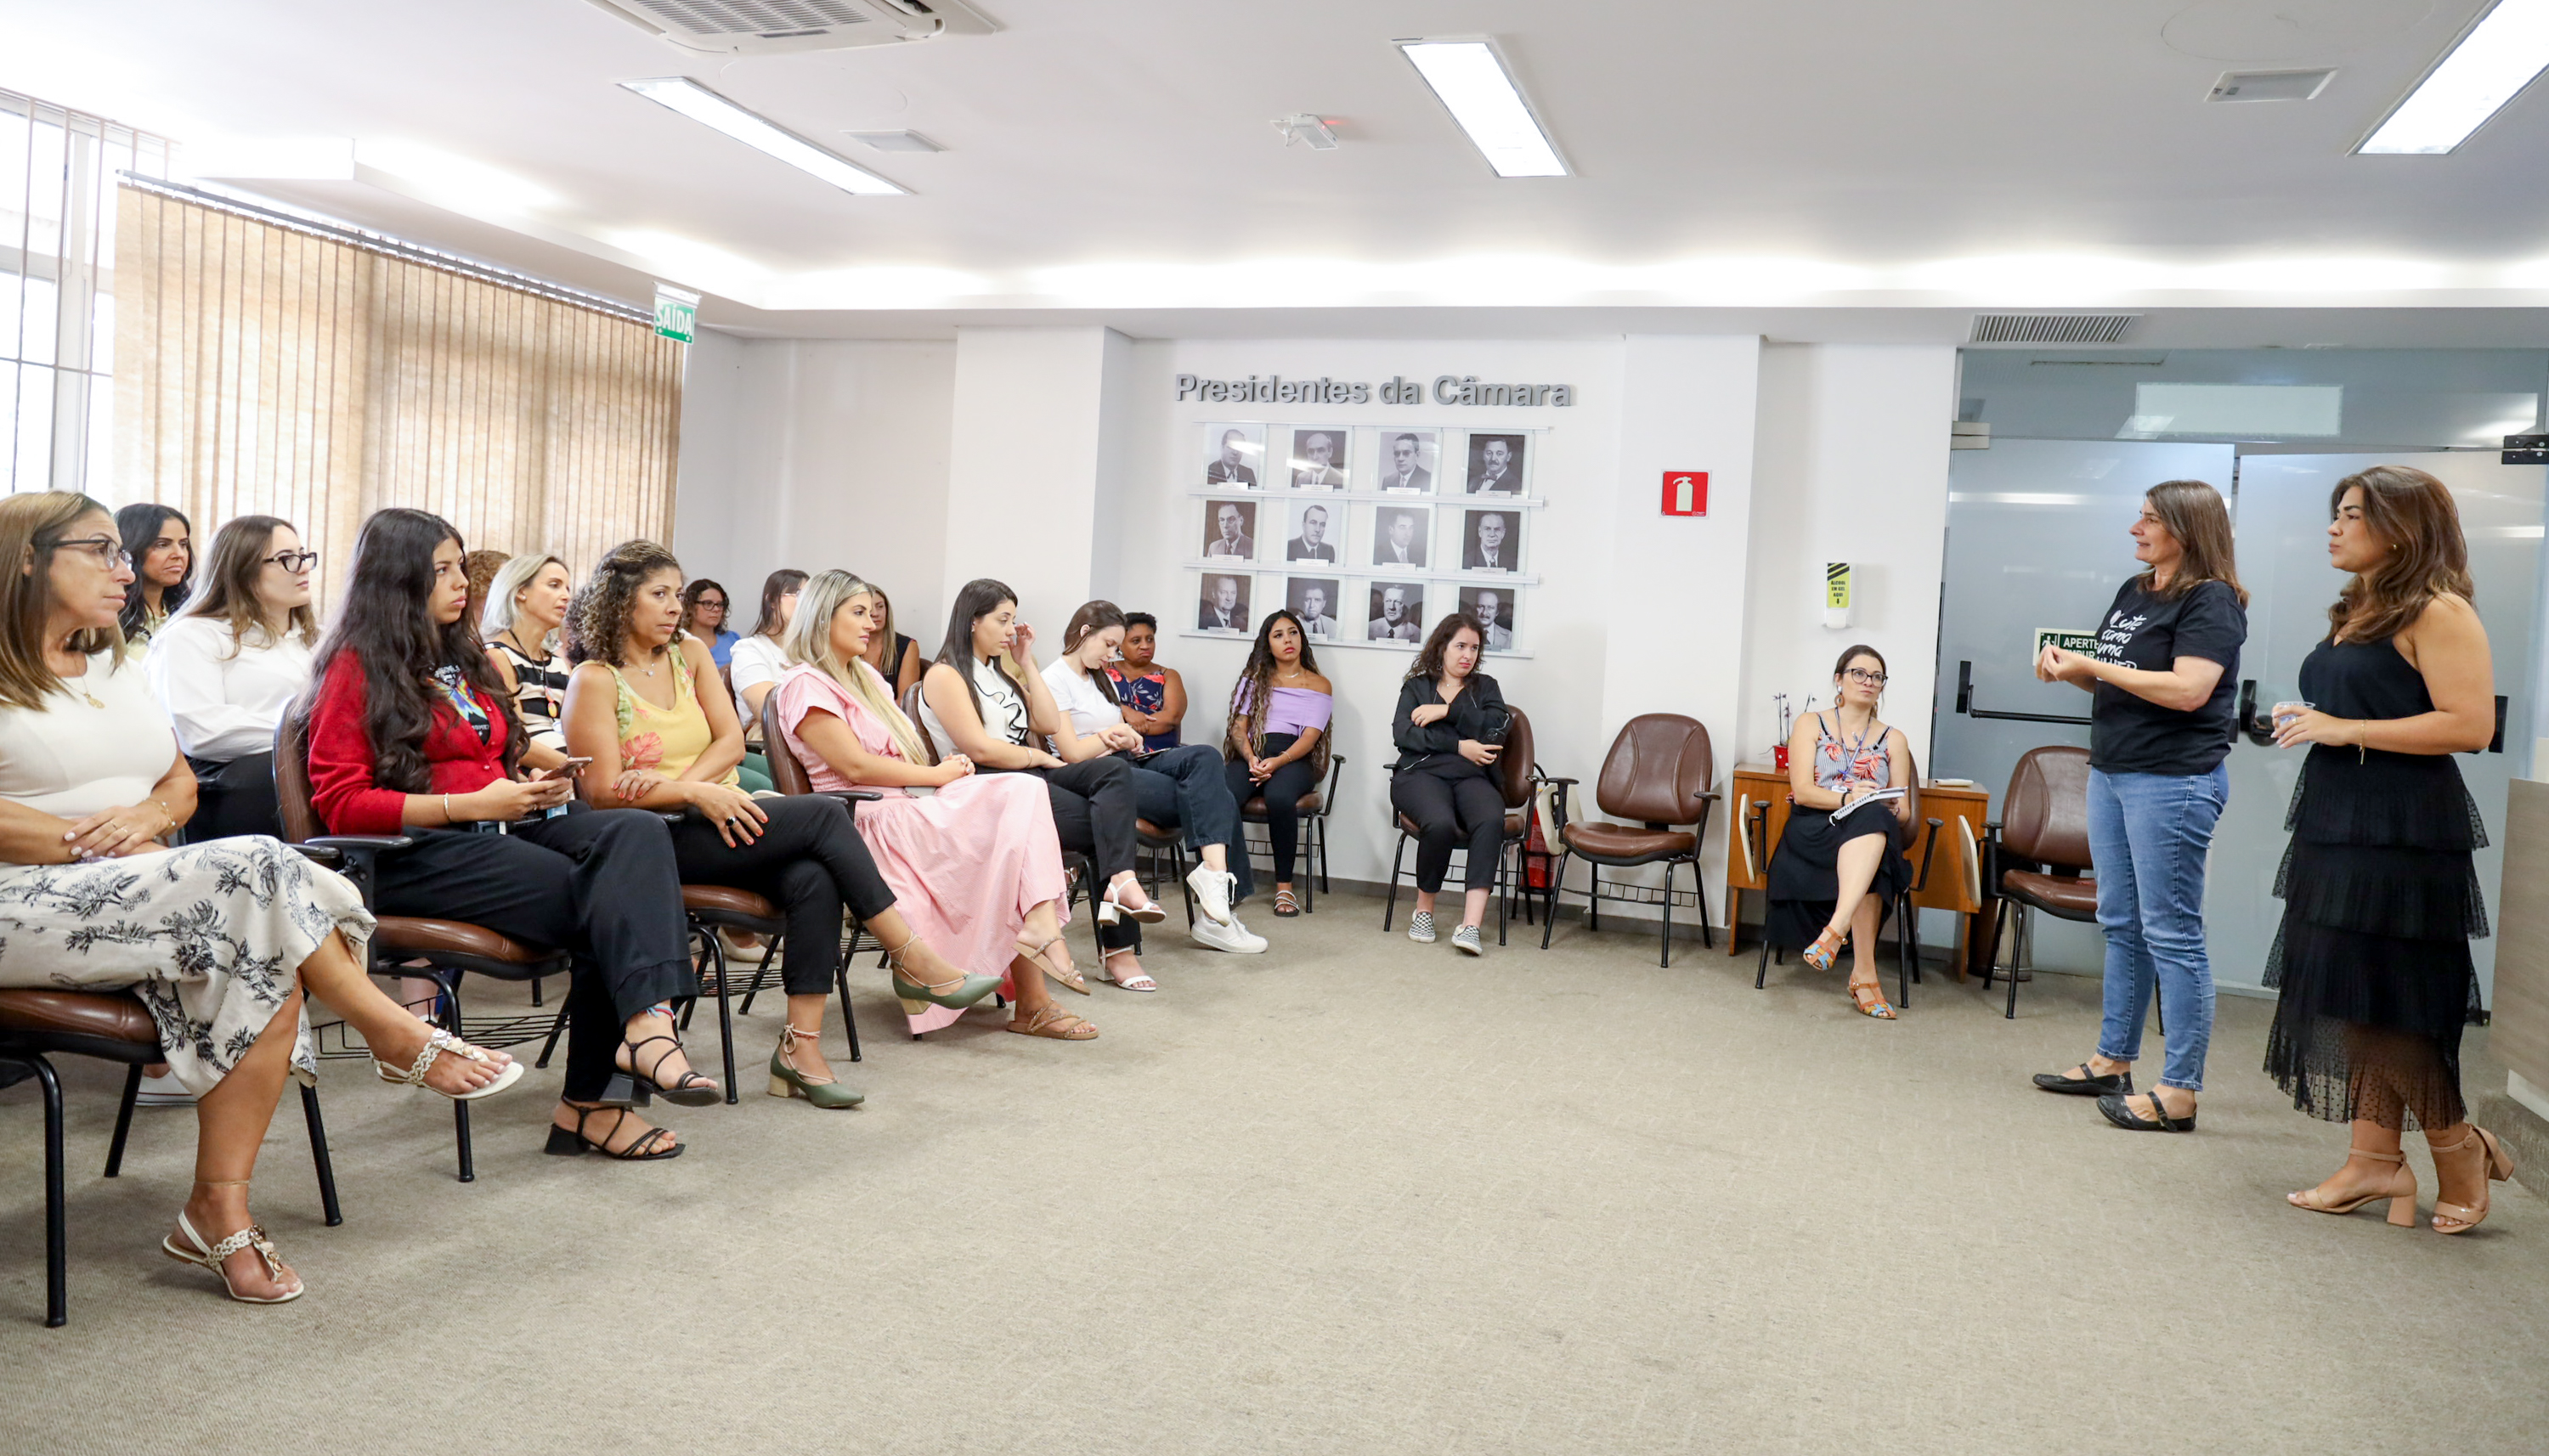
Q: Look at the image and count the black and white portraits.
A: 12